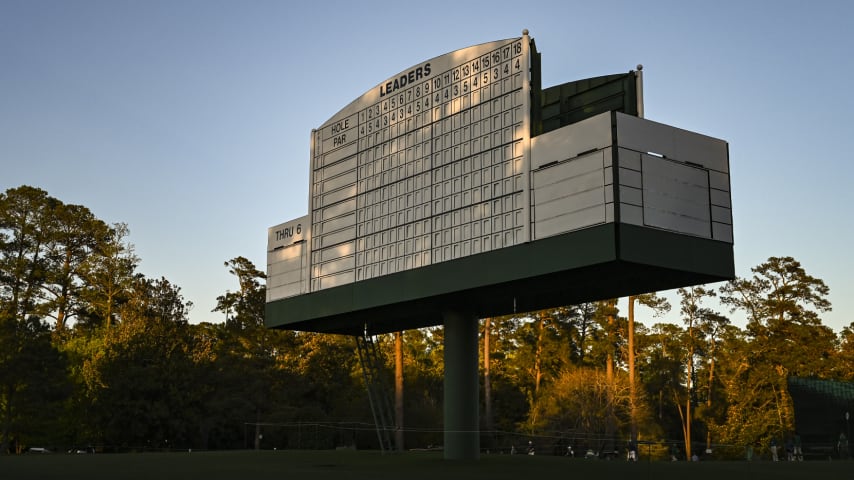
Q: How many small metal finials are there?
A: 2